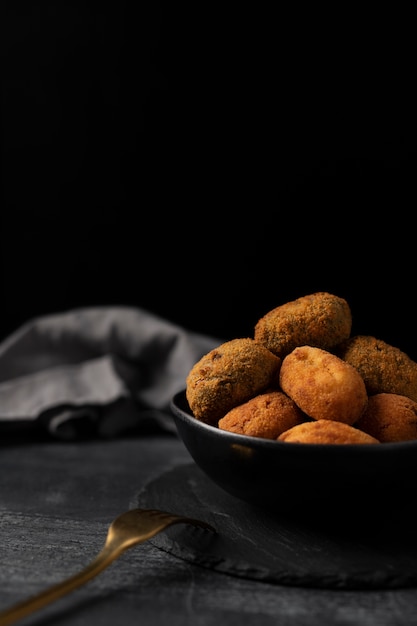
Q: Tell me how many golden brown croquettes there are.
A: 7